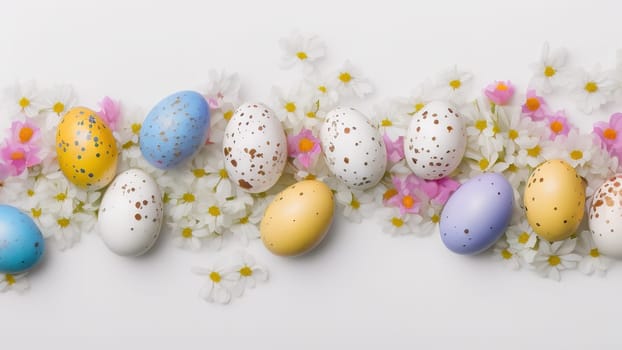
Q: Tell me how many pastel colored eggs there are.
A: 6